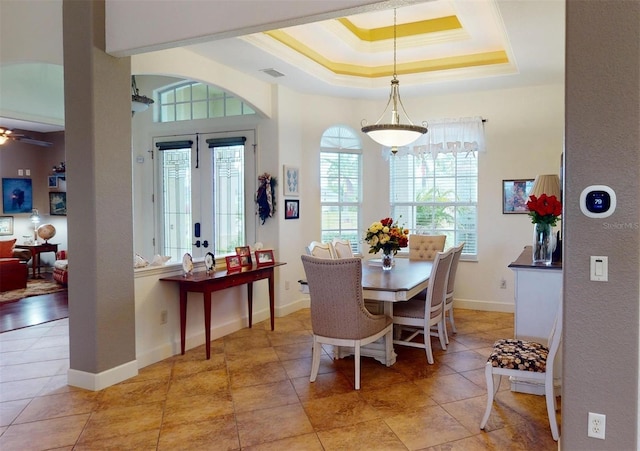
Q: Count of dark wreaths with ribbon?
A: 1